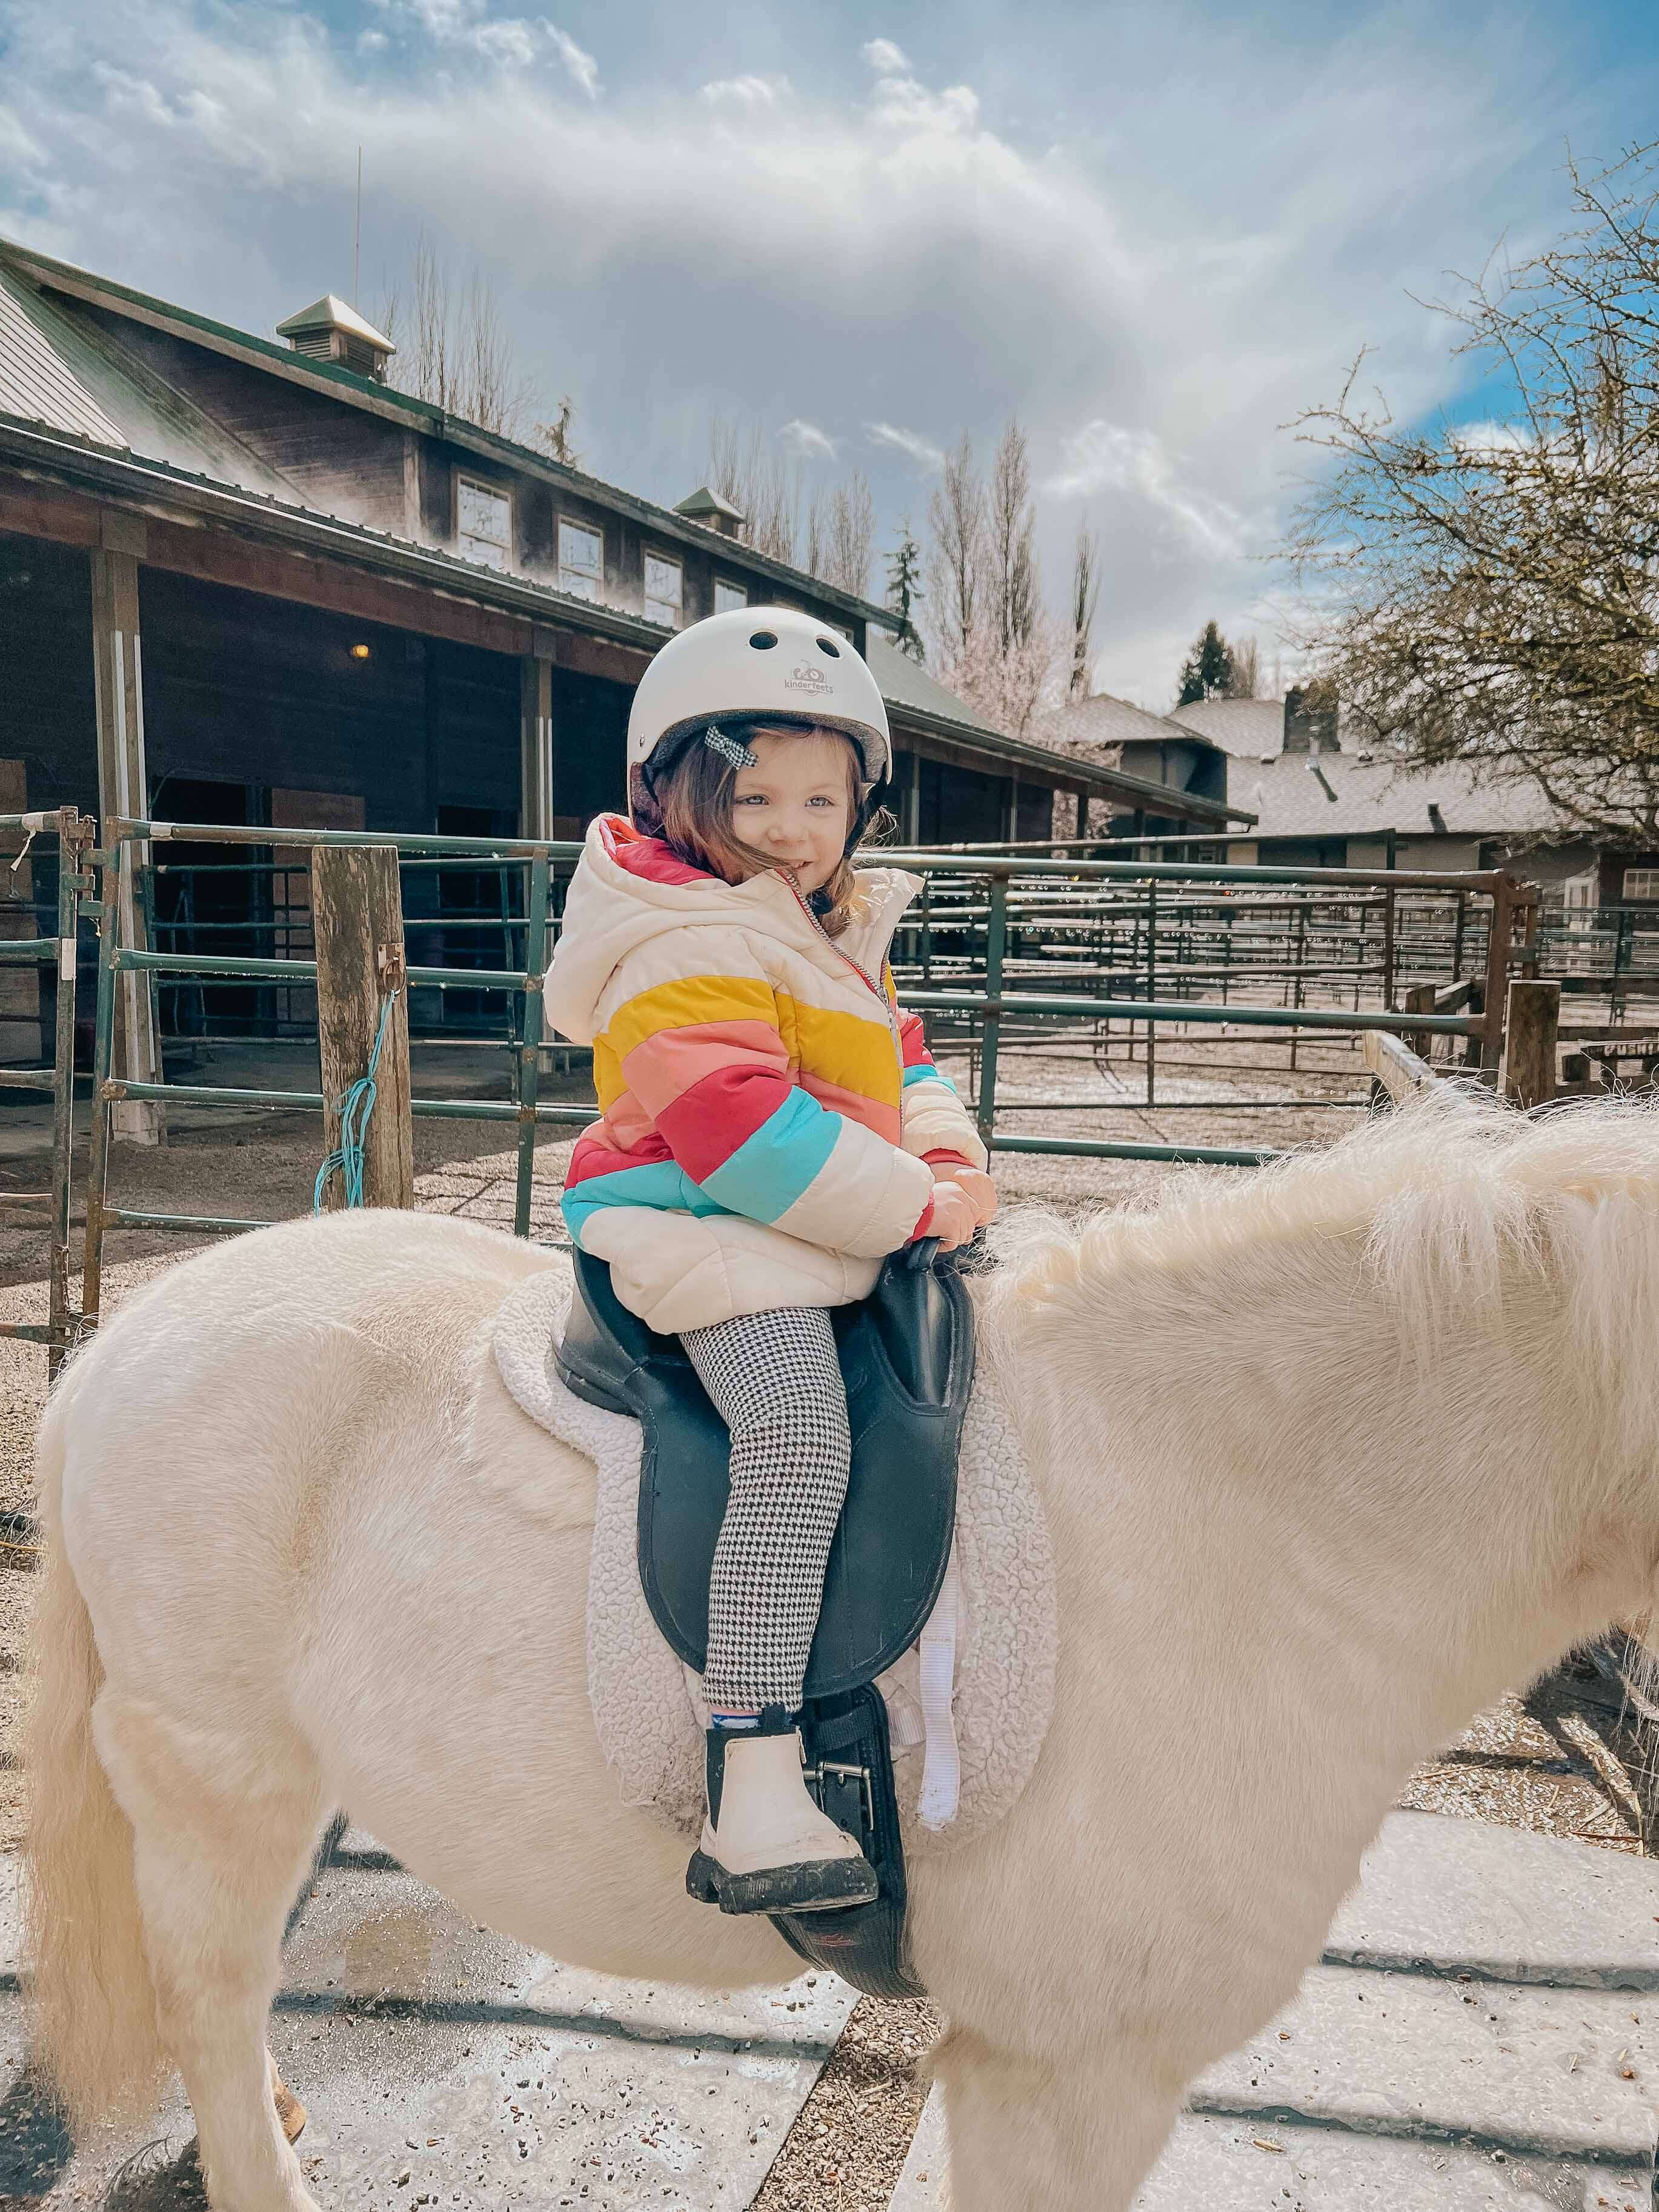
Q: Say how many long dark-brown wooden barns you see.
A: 1